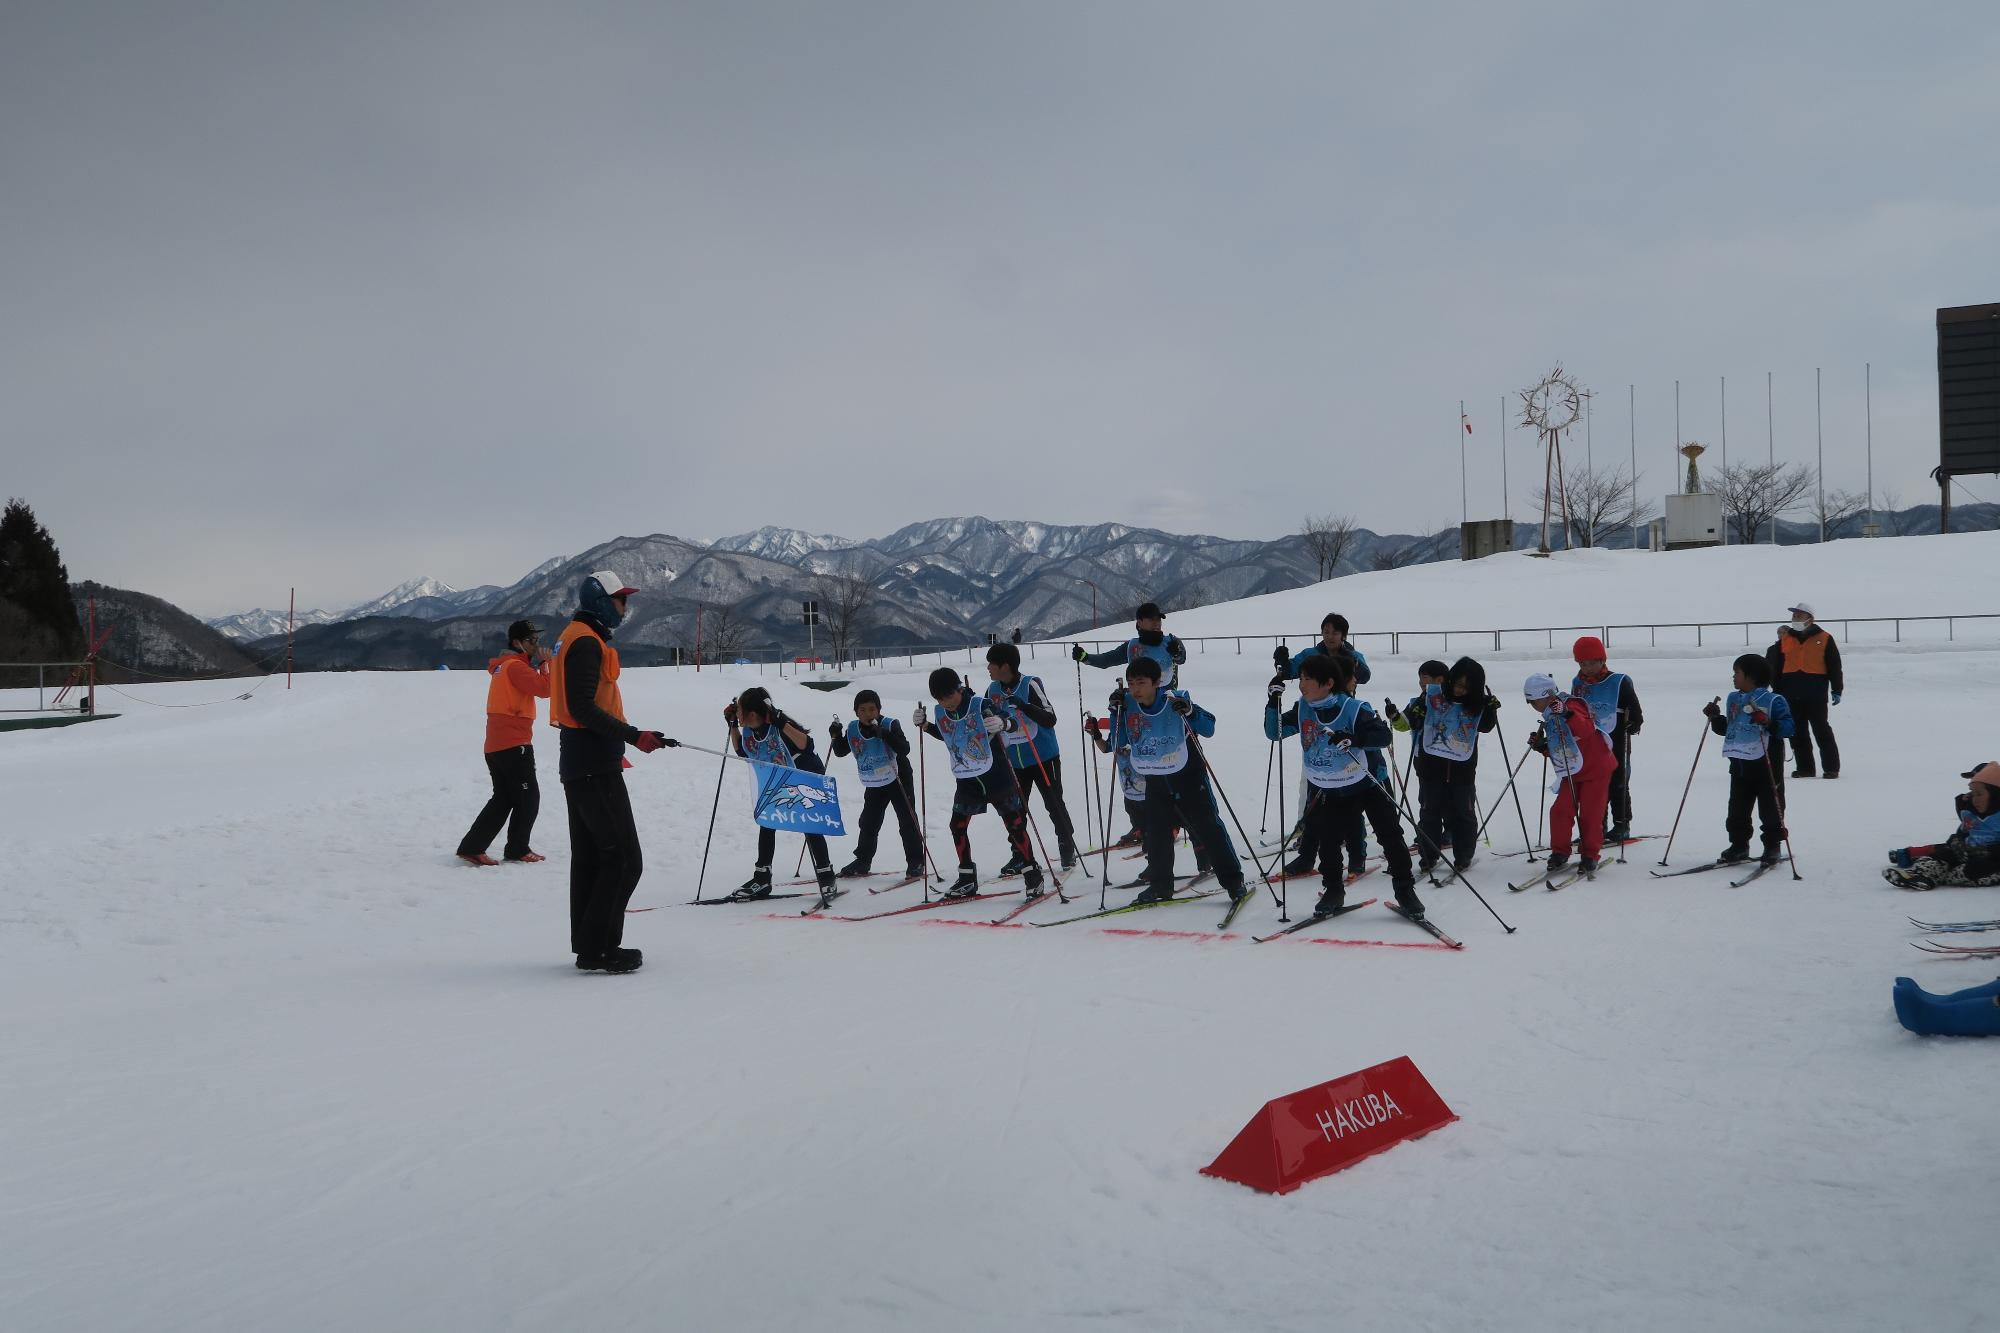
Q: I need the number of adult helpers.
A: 3